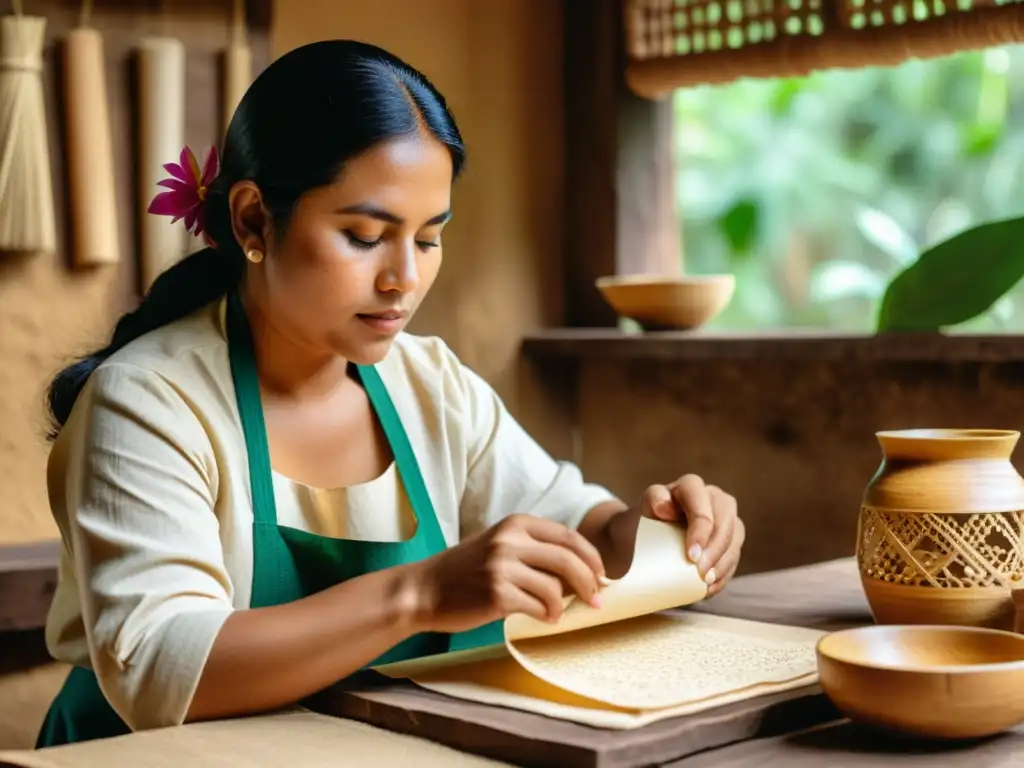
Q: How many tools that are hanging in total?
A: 4